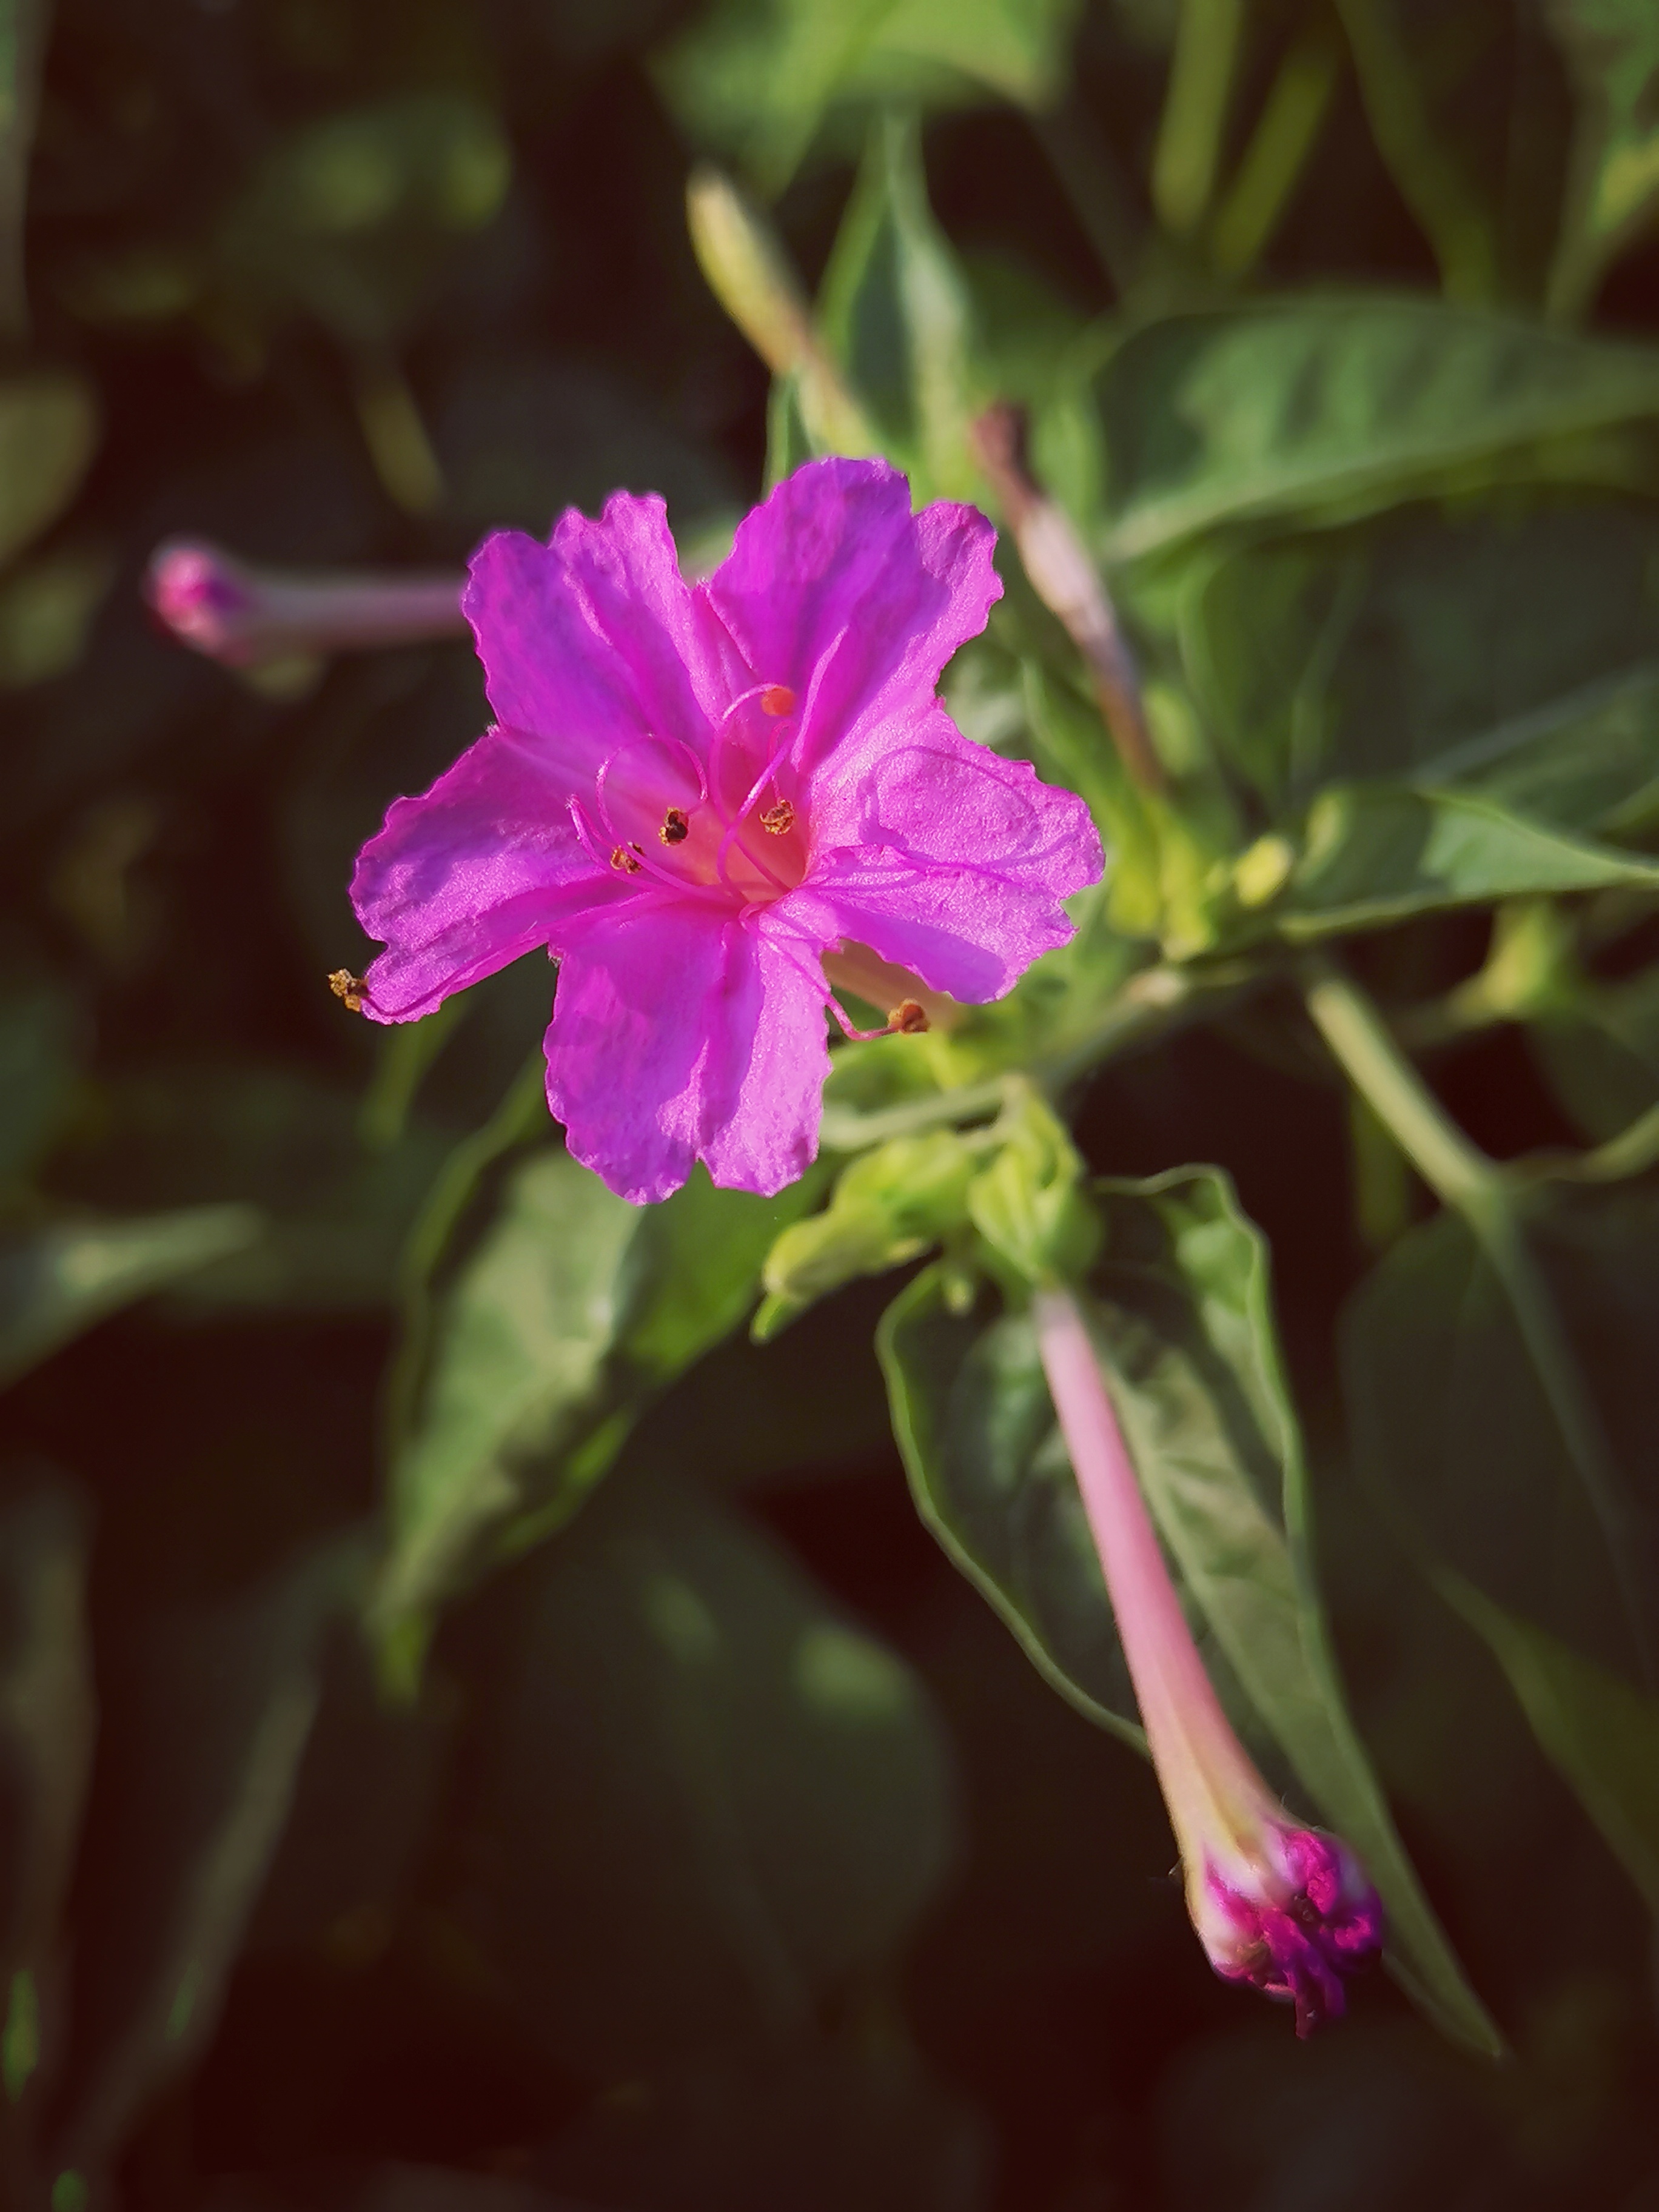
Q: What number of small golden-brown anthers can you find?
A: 5